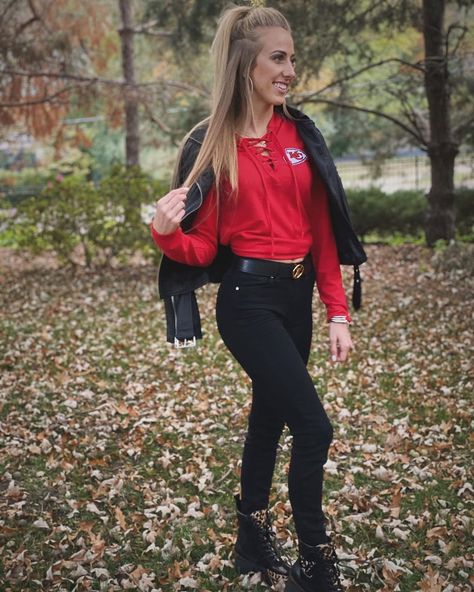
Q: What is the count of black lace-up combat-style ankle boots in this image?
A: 2